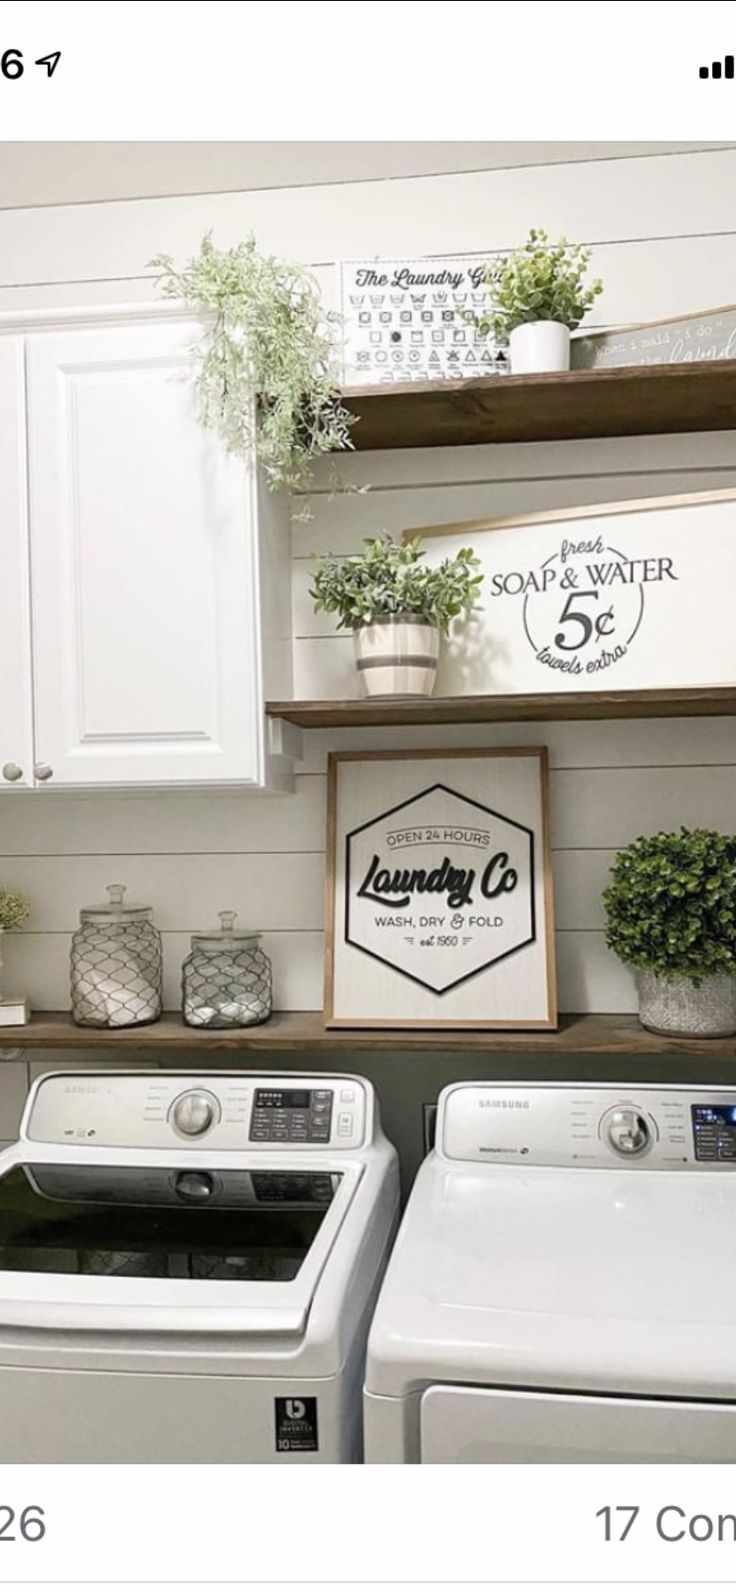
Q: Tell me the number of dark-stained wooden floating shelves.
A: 3